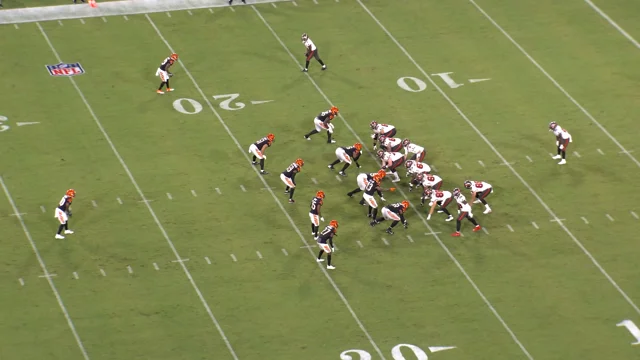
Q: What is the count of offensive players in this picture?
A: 11